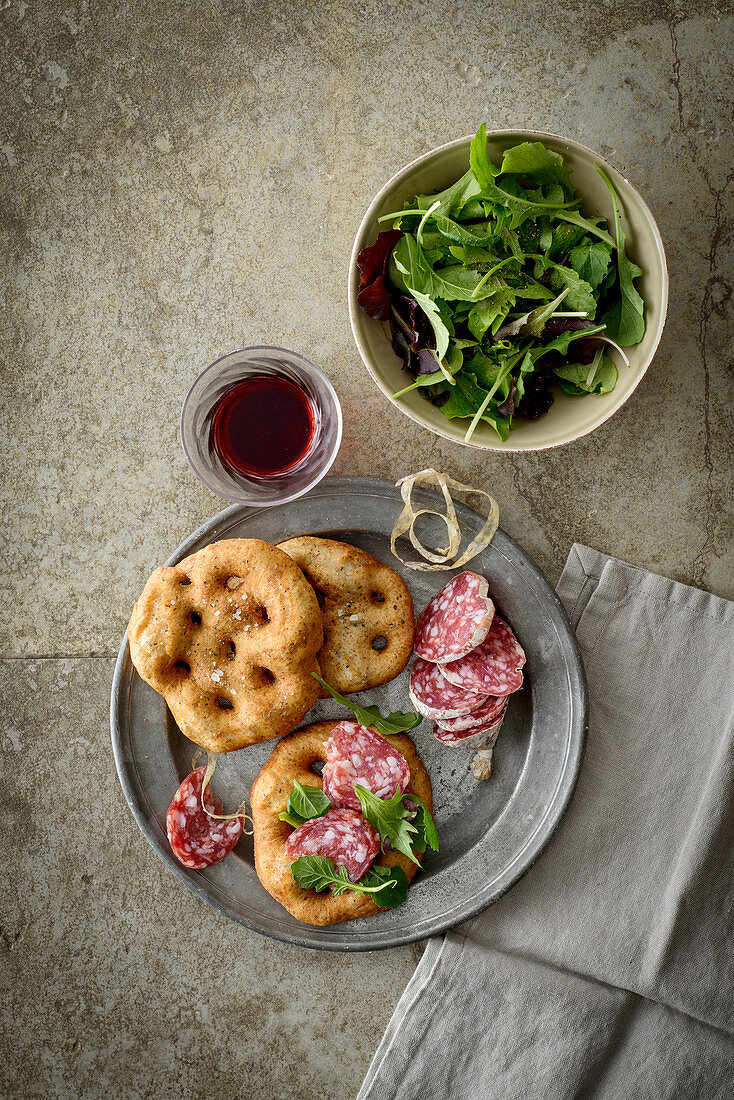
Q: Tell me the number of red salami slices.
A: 8